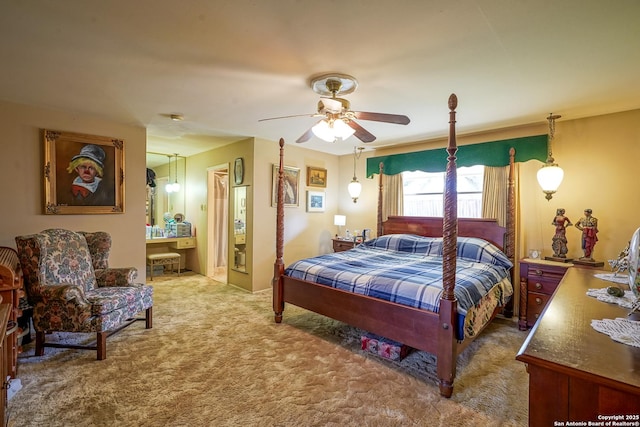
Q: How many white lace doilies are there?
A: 3